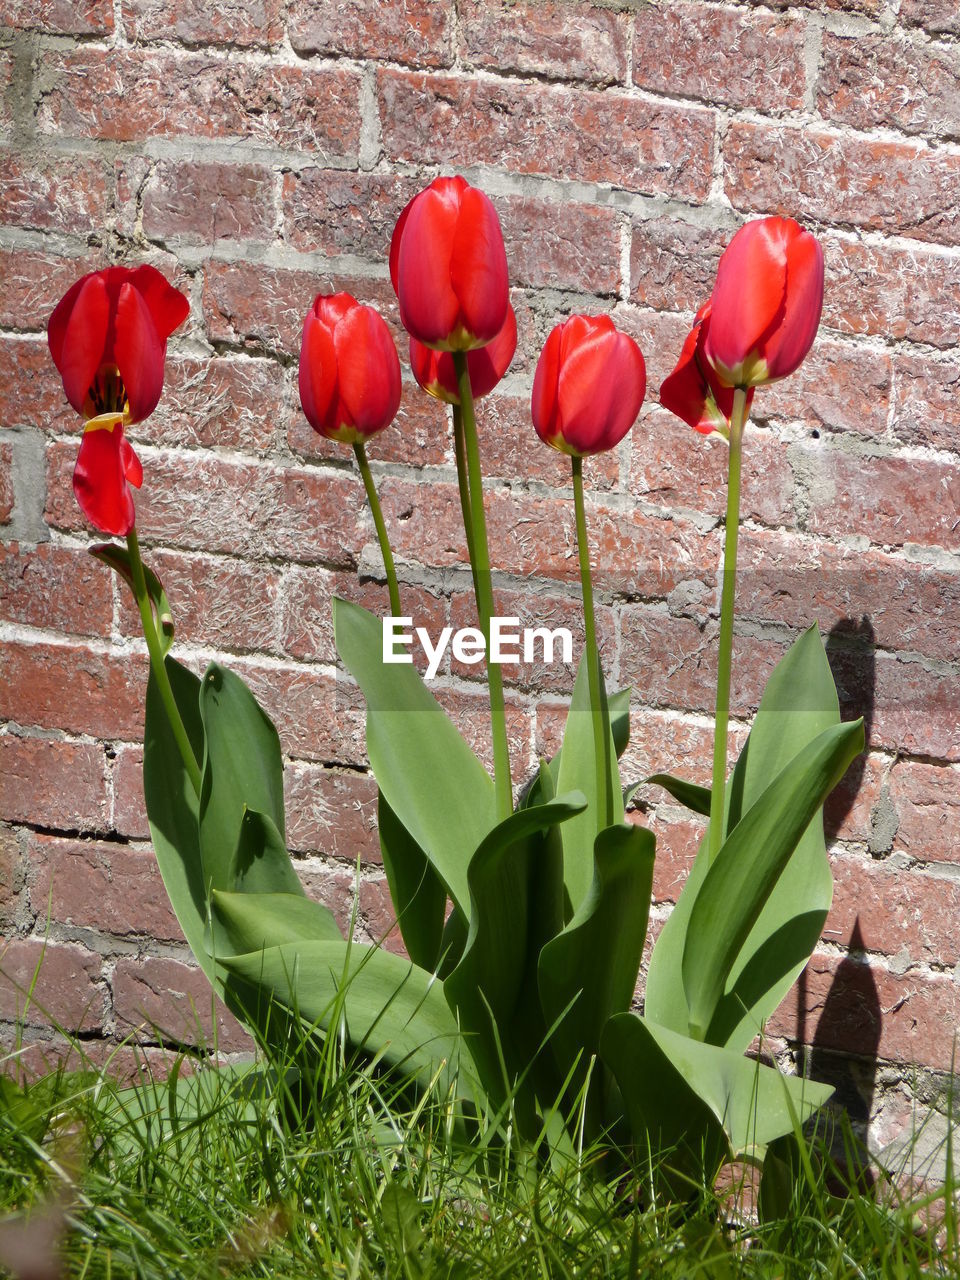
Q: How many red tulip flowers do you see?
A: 7